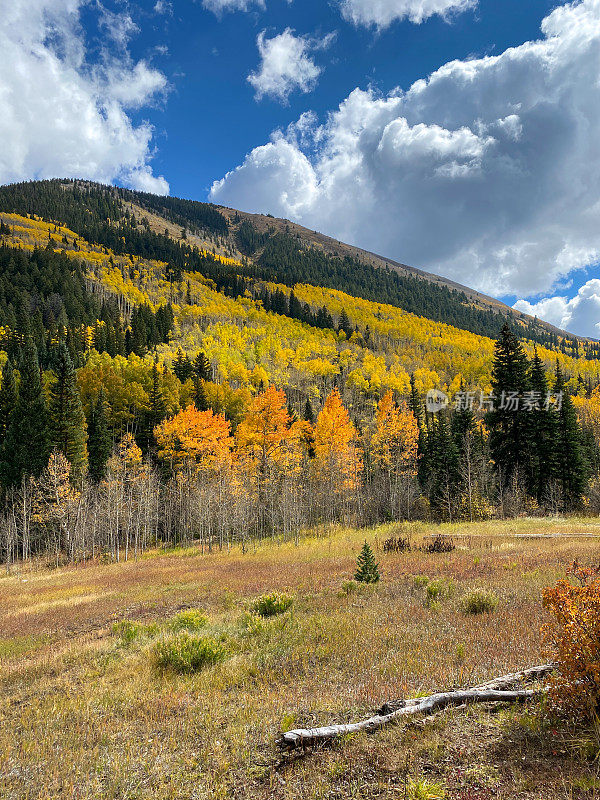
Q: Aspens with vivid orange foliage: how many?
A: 4